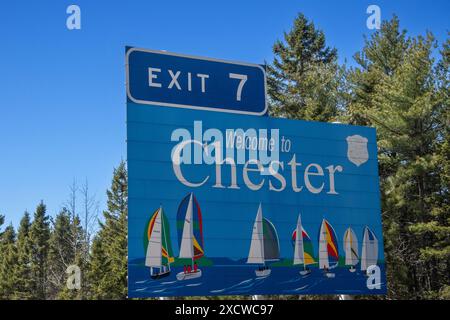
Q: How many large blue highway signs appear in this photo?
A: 1